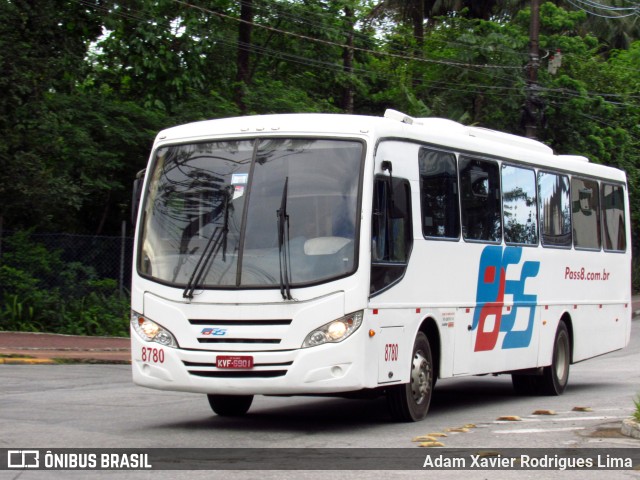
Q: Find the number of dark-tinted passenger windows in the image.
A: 6